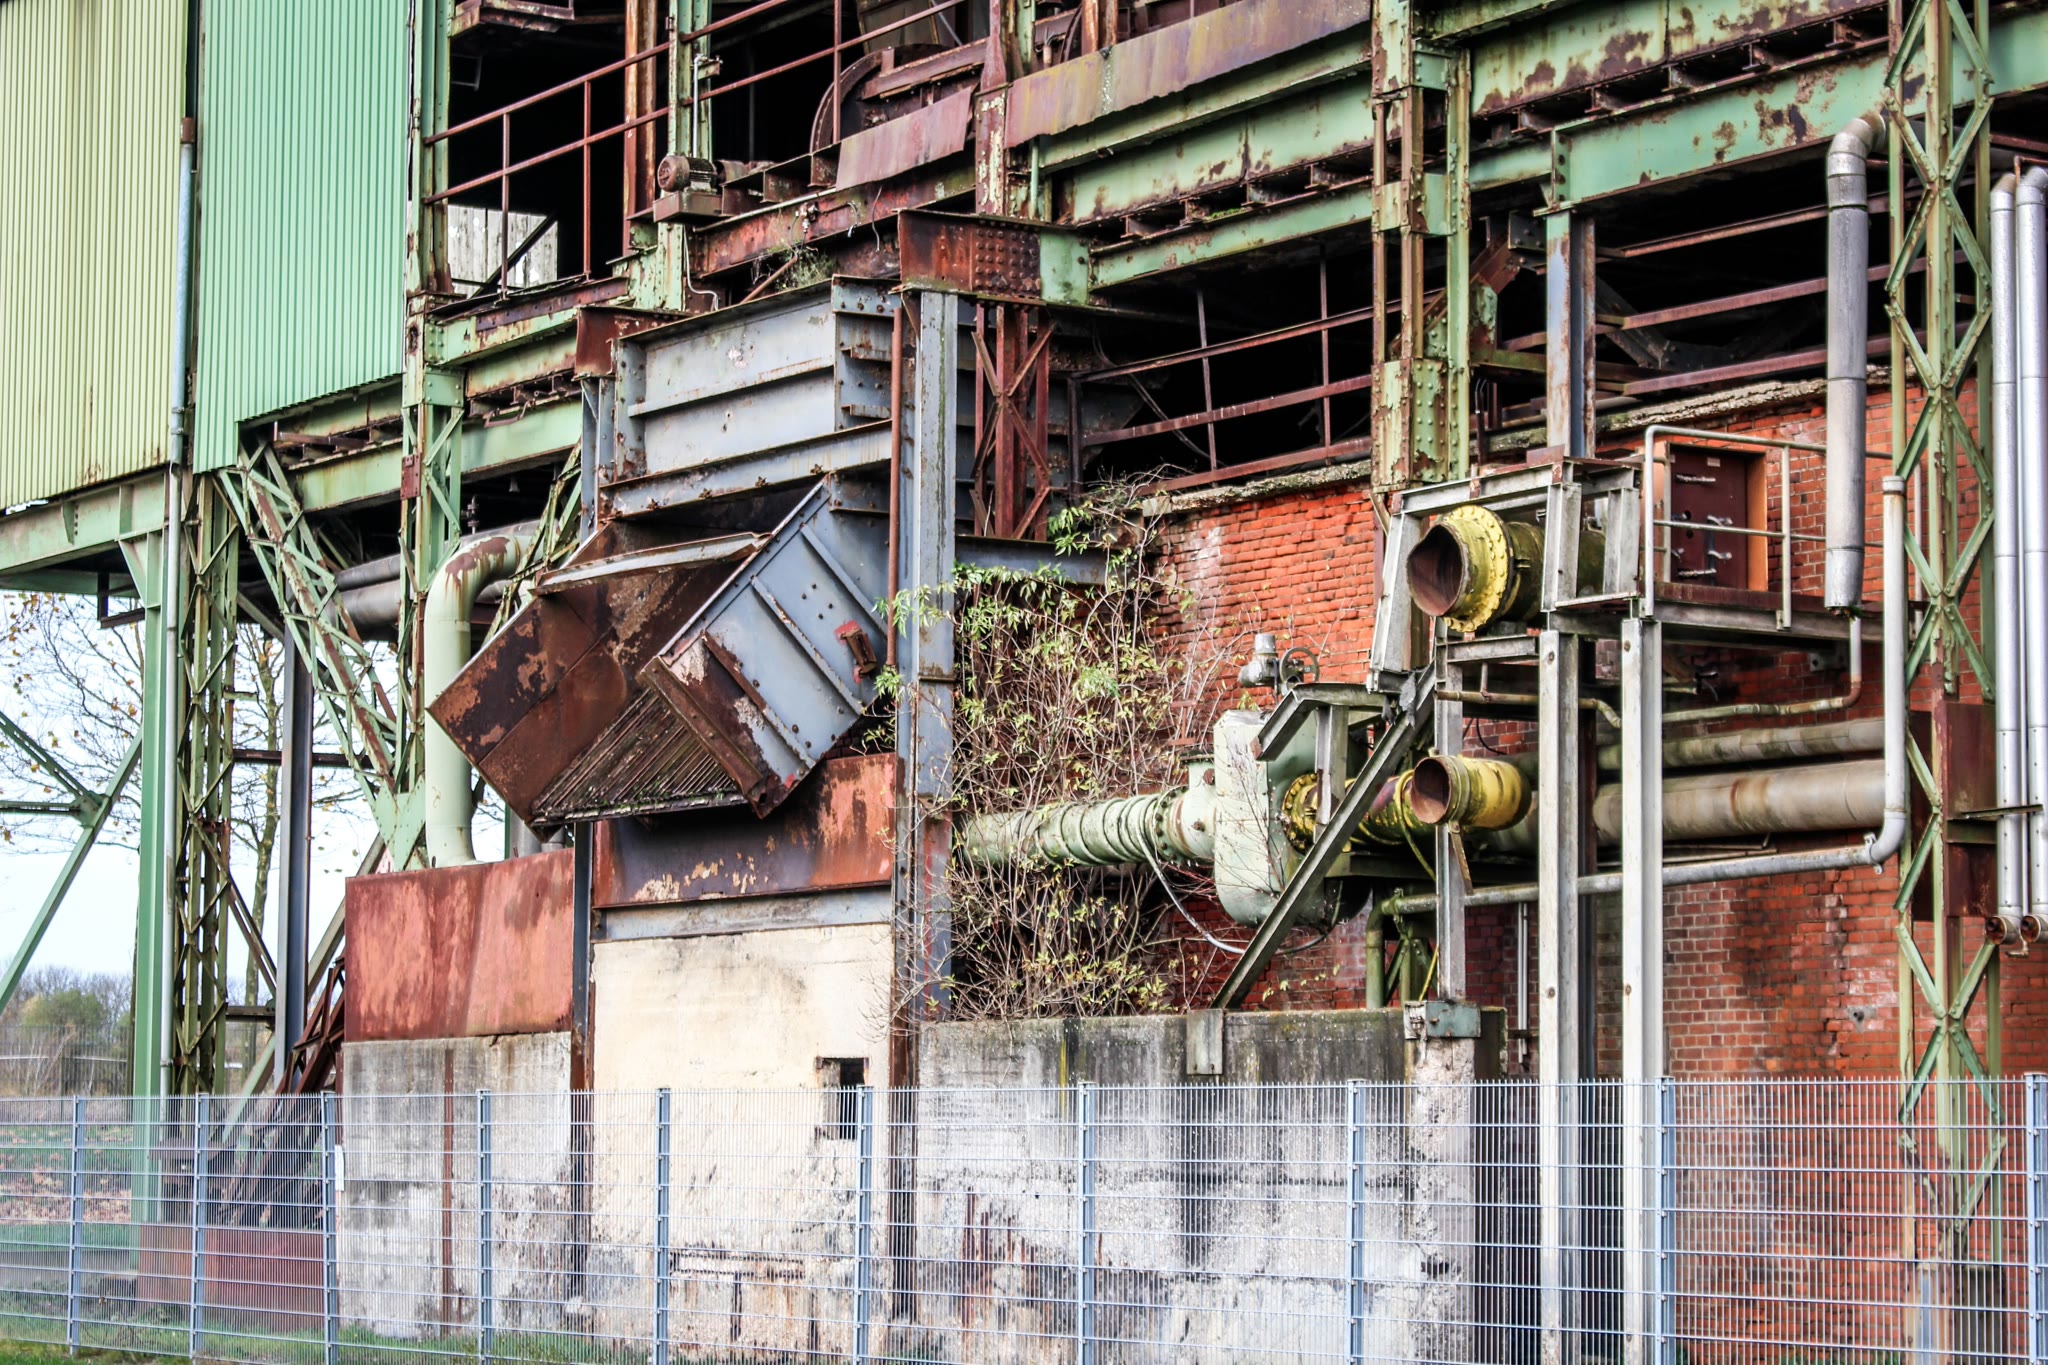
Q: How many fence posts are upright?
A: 10